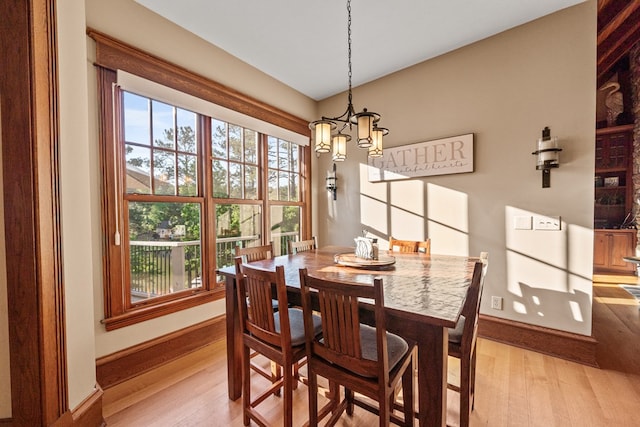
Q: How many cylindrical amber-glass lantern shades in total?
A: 4